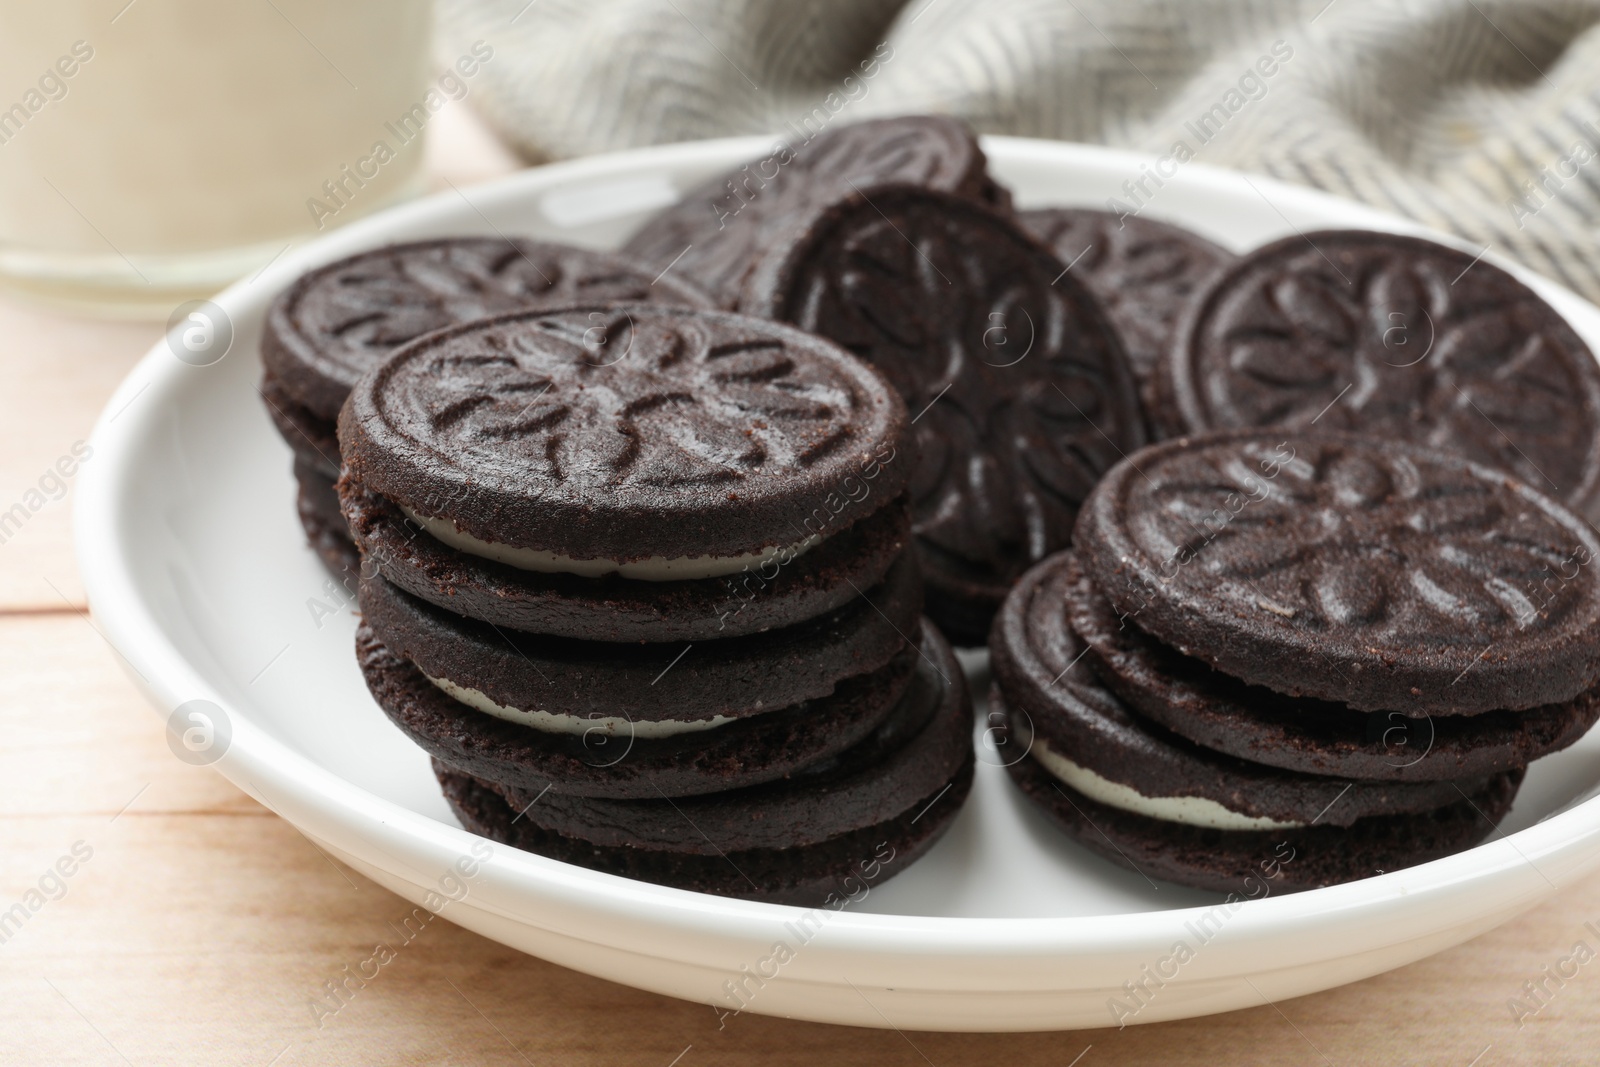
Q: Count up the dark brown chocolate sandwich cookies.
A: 11